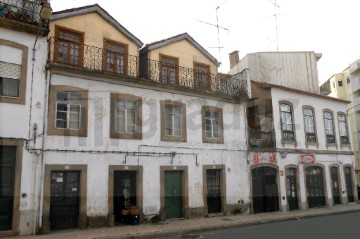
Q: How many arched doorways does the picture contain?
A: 5